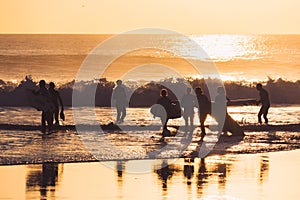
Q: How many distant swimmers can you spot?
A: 0